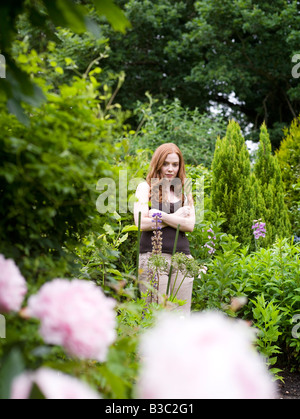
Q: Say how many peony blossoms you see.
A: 4